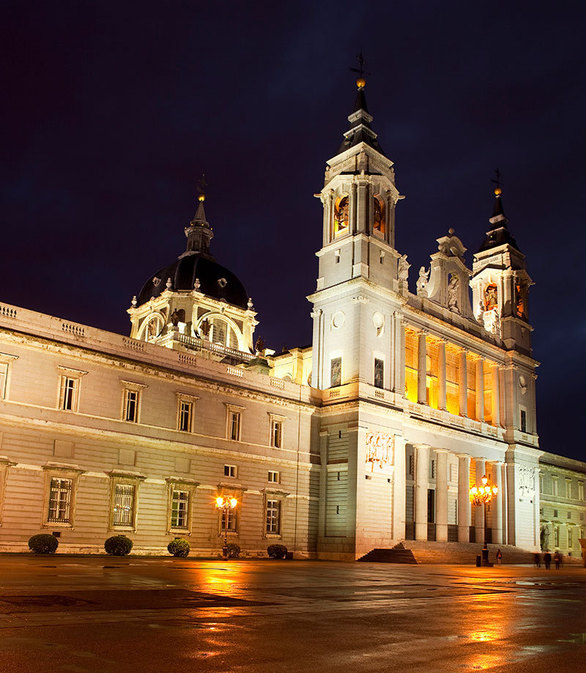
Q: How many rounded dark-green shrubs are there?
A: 5